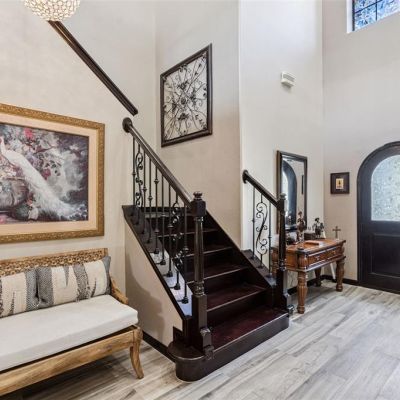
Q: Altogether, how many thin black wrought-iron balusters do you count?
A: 12